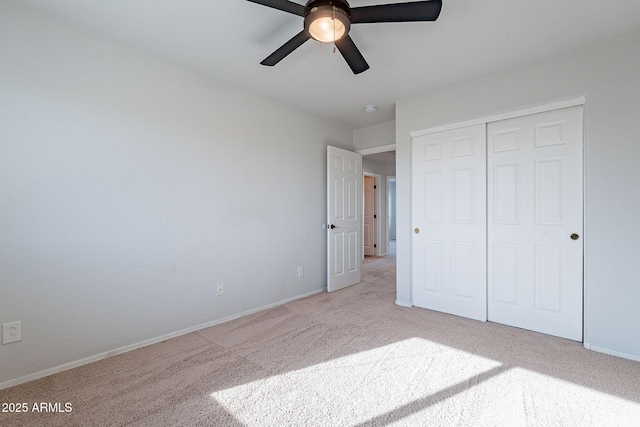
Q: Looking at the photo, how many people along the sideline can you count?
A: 0